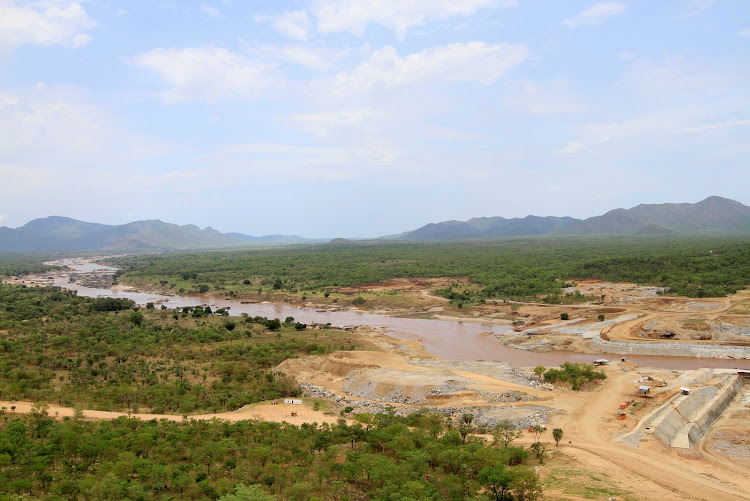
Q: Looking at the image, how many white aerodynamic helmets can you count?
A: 0